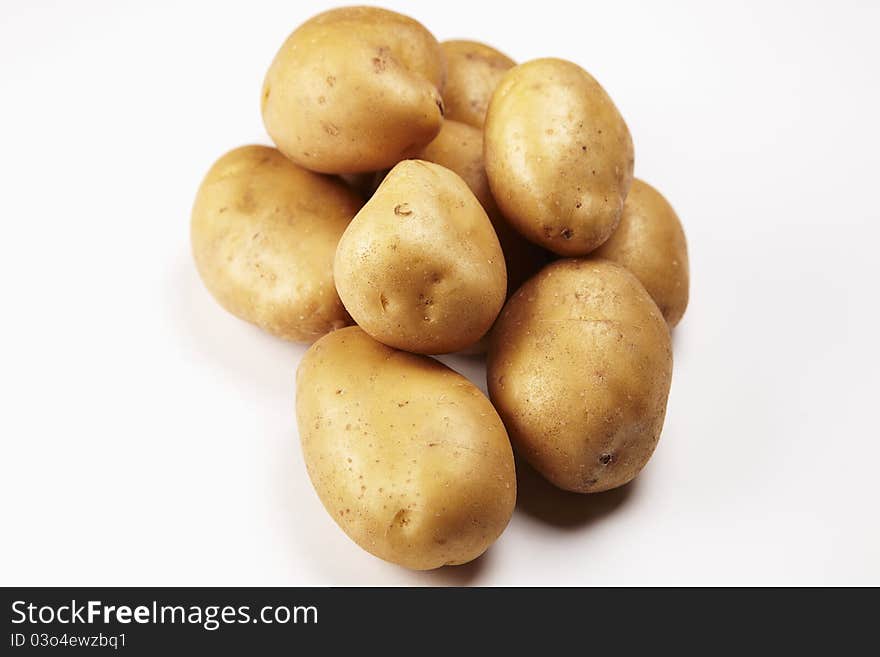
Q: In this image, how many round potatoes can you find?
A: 9